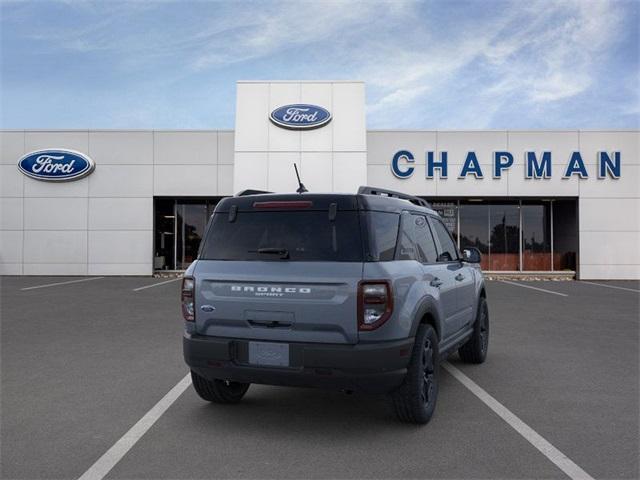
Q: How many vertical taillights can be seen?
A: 2